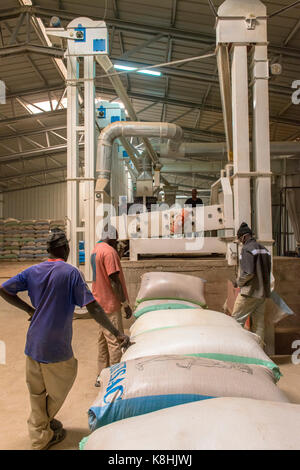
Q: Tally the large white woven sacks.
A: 6